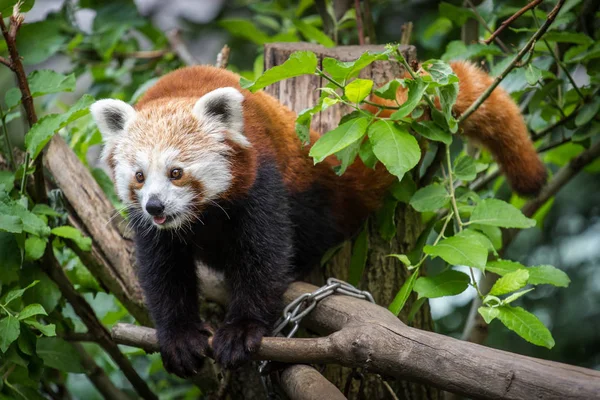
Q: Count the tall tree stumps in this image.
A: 1